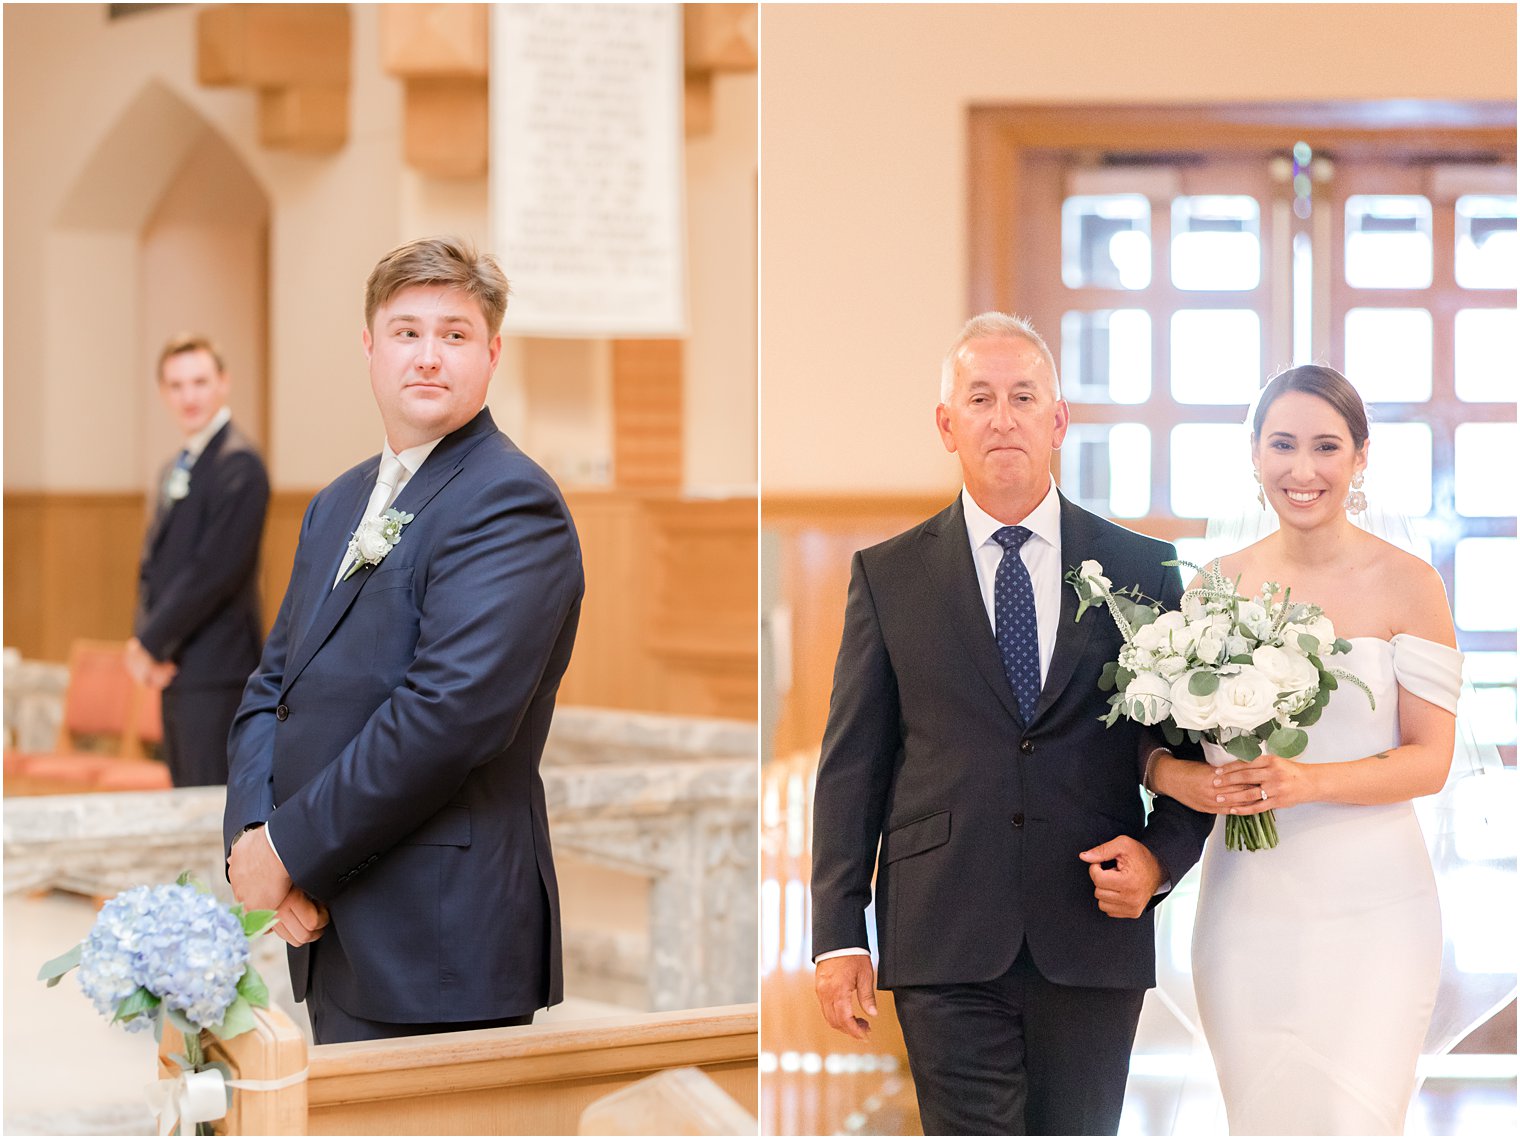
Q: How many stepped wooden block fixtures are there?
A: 3